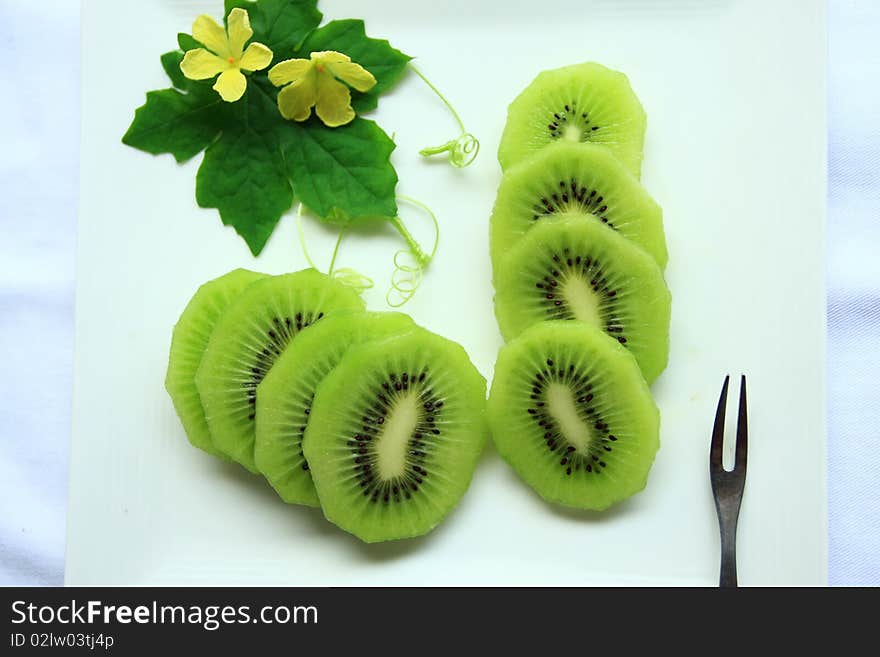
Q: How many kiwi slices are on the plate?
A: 8